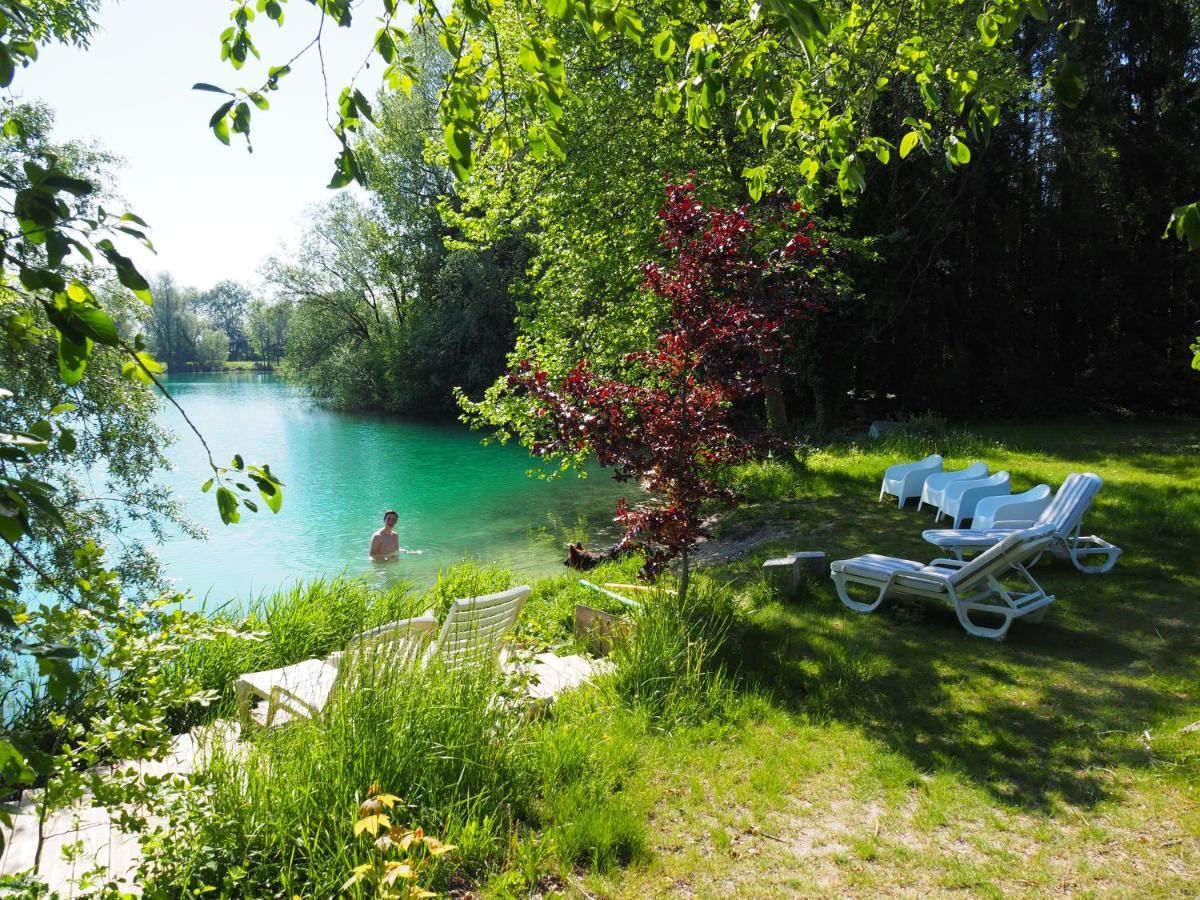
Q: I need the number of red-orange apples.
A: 0